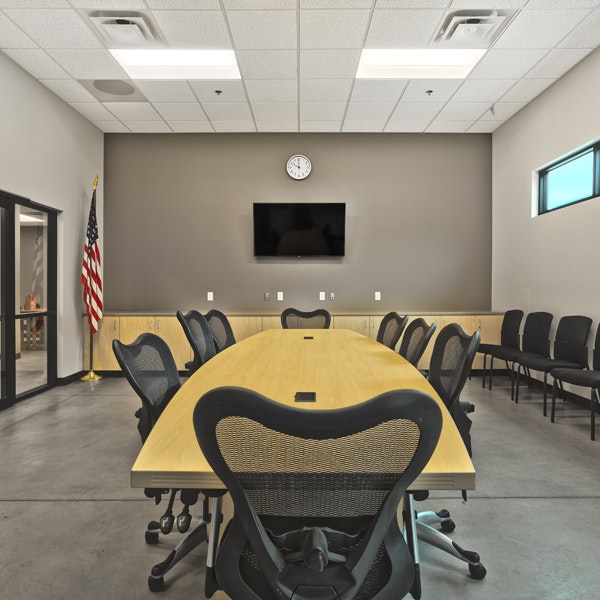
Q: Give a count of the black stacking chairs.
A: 4